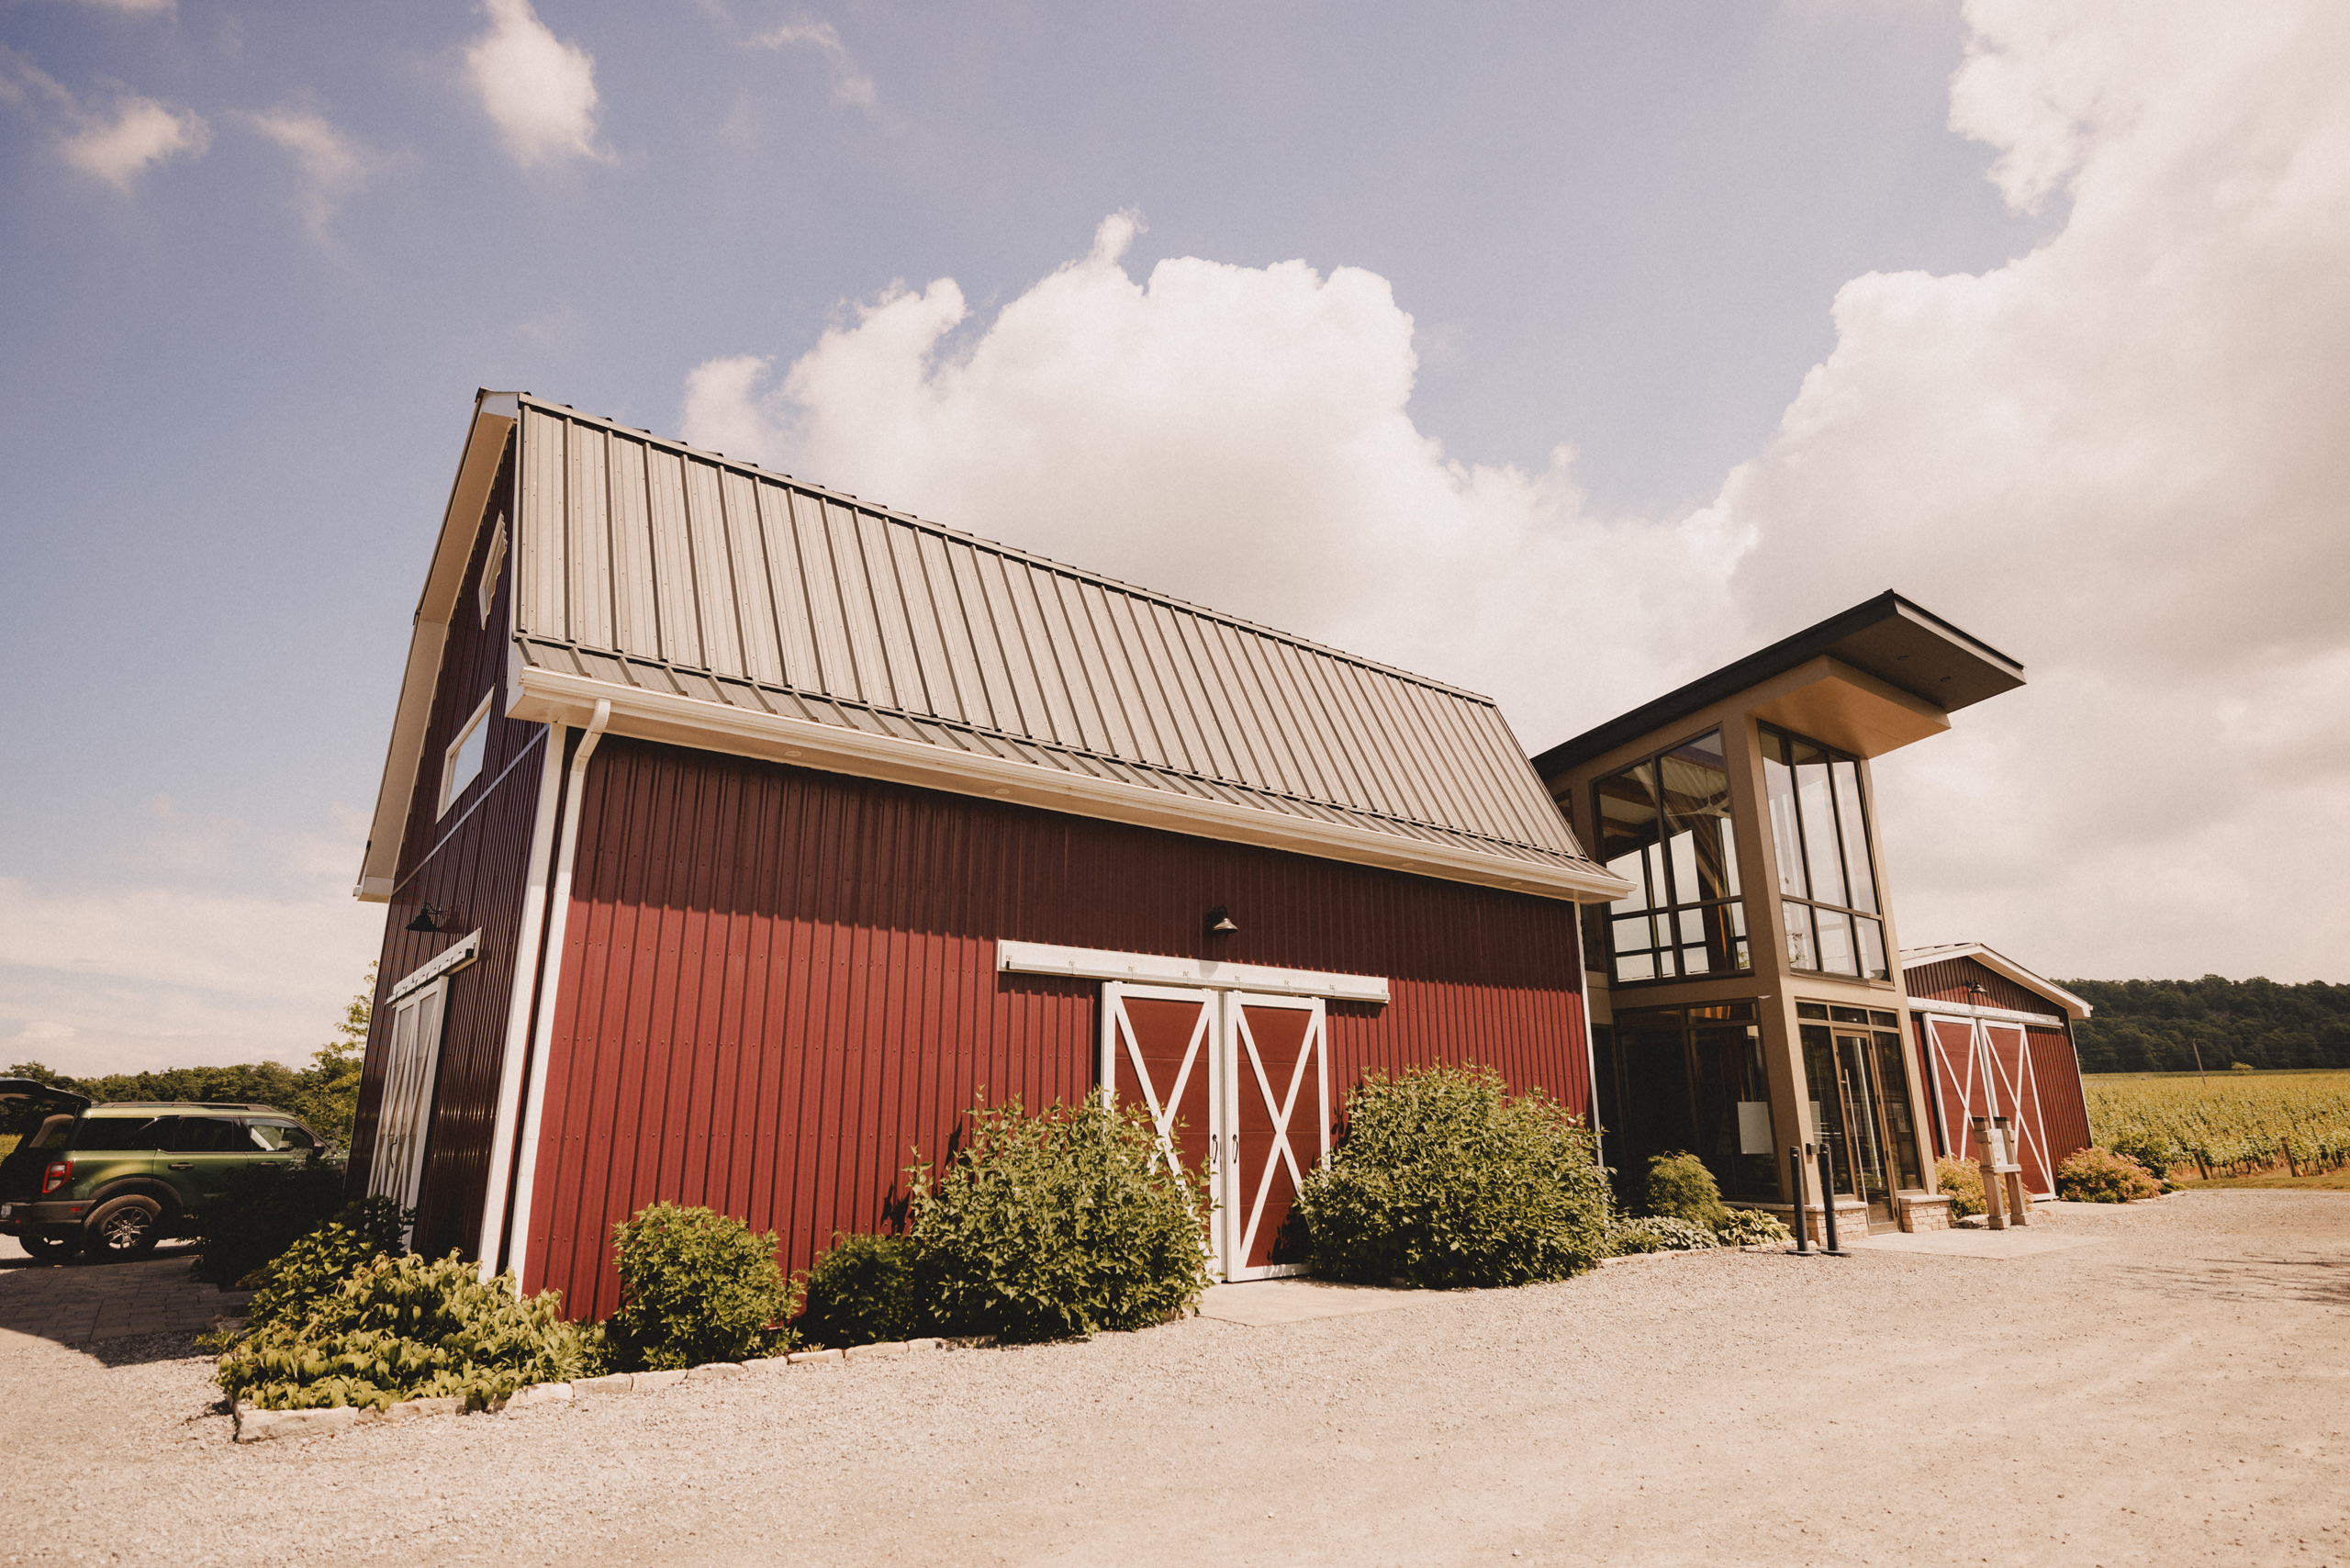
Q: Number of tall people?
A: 0